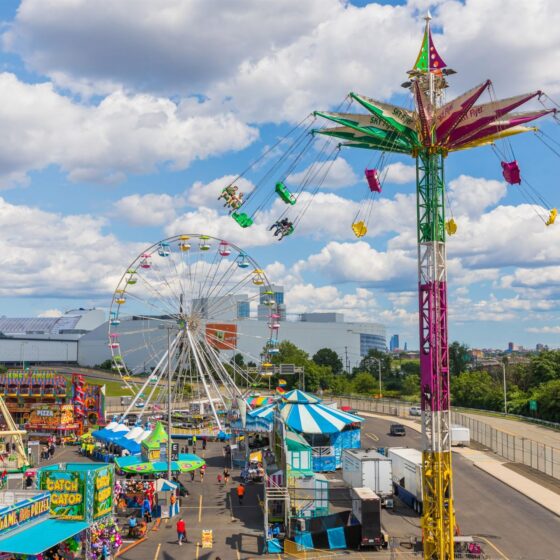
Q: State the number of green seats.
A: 4